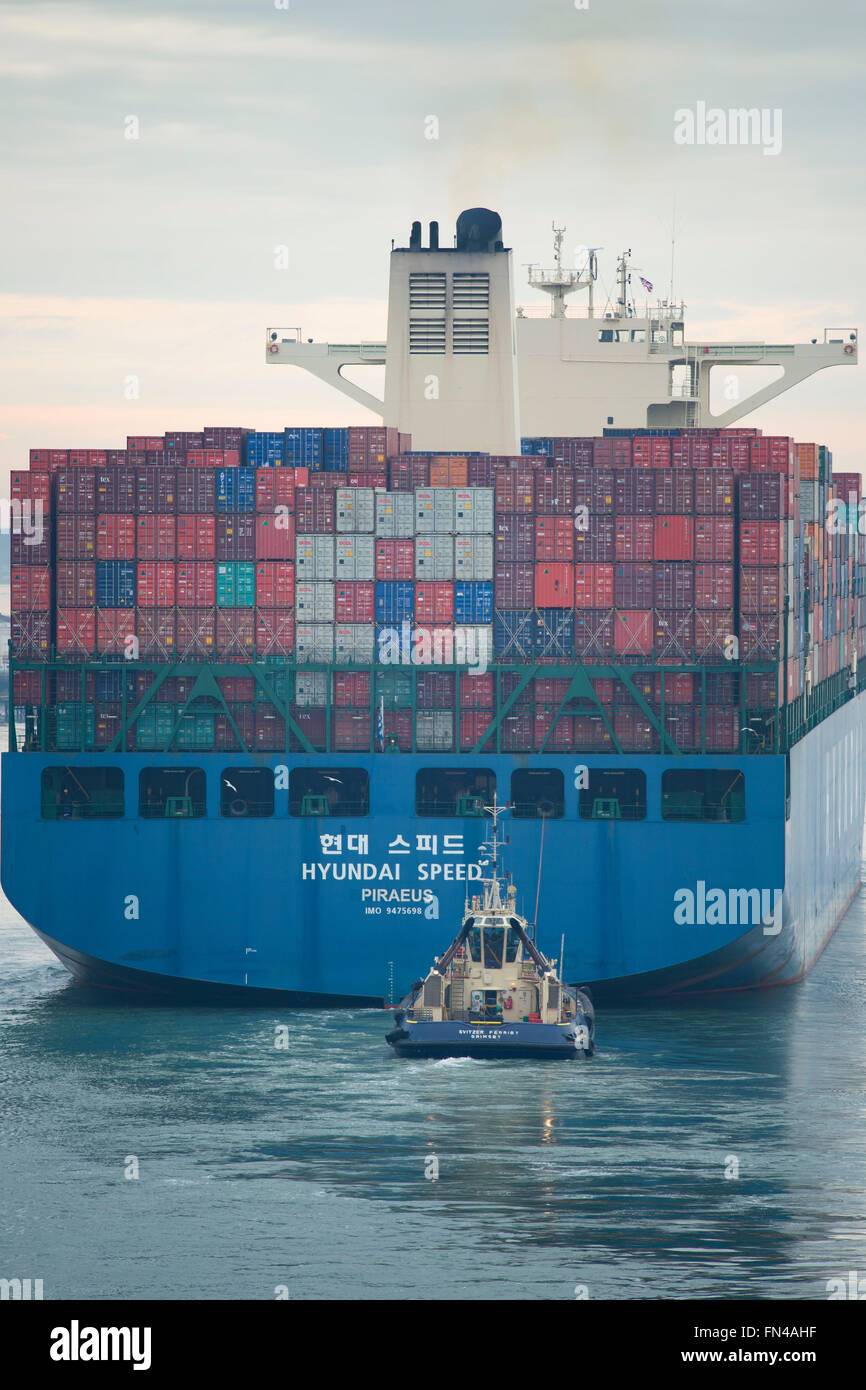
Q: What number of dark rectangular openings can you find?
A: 8